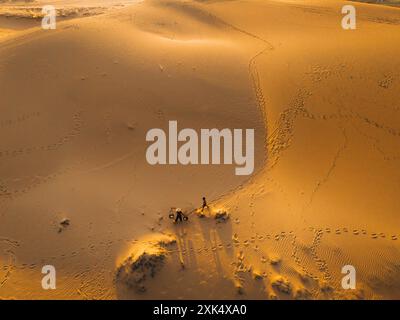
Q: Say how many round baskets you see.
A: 2